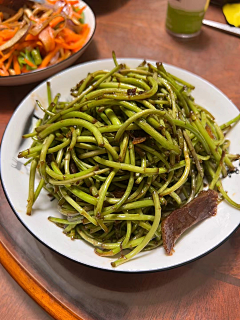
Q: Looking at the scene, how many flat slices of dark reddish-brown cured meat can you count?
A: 1